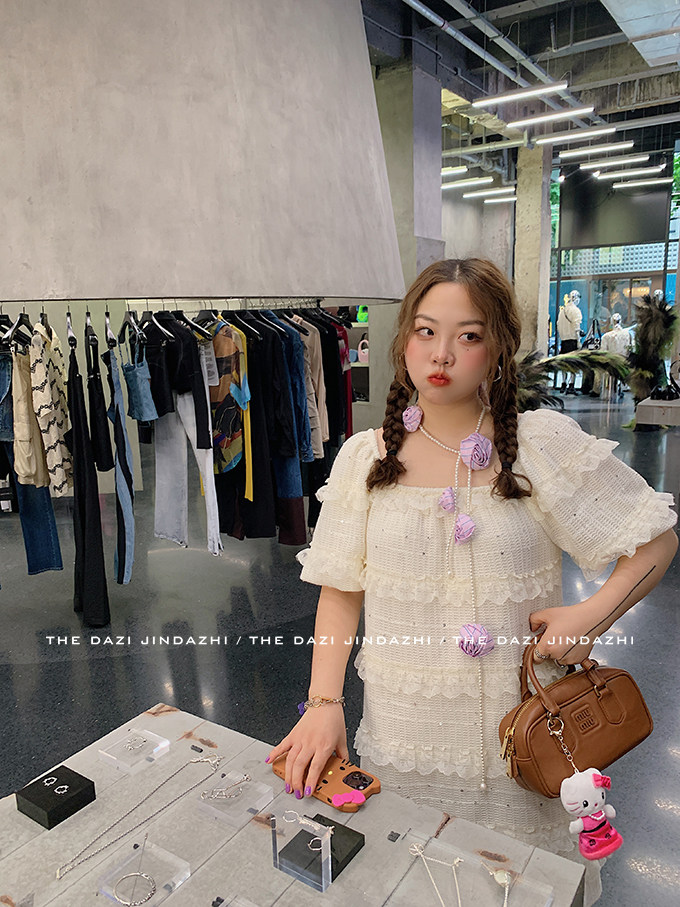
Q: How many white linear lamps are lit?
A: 11